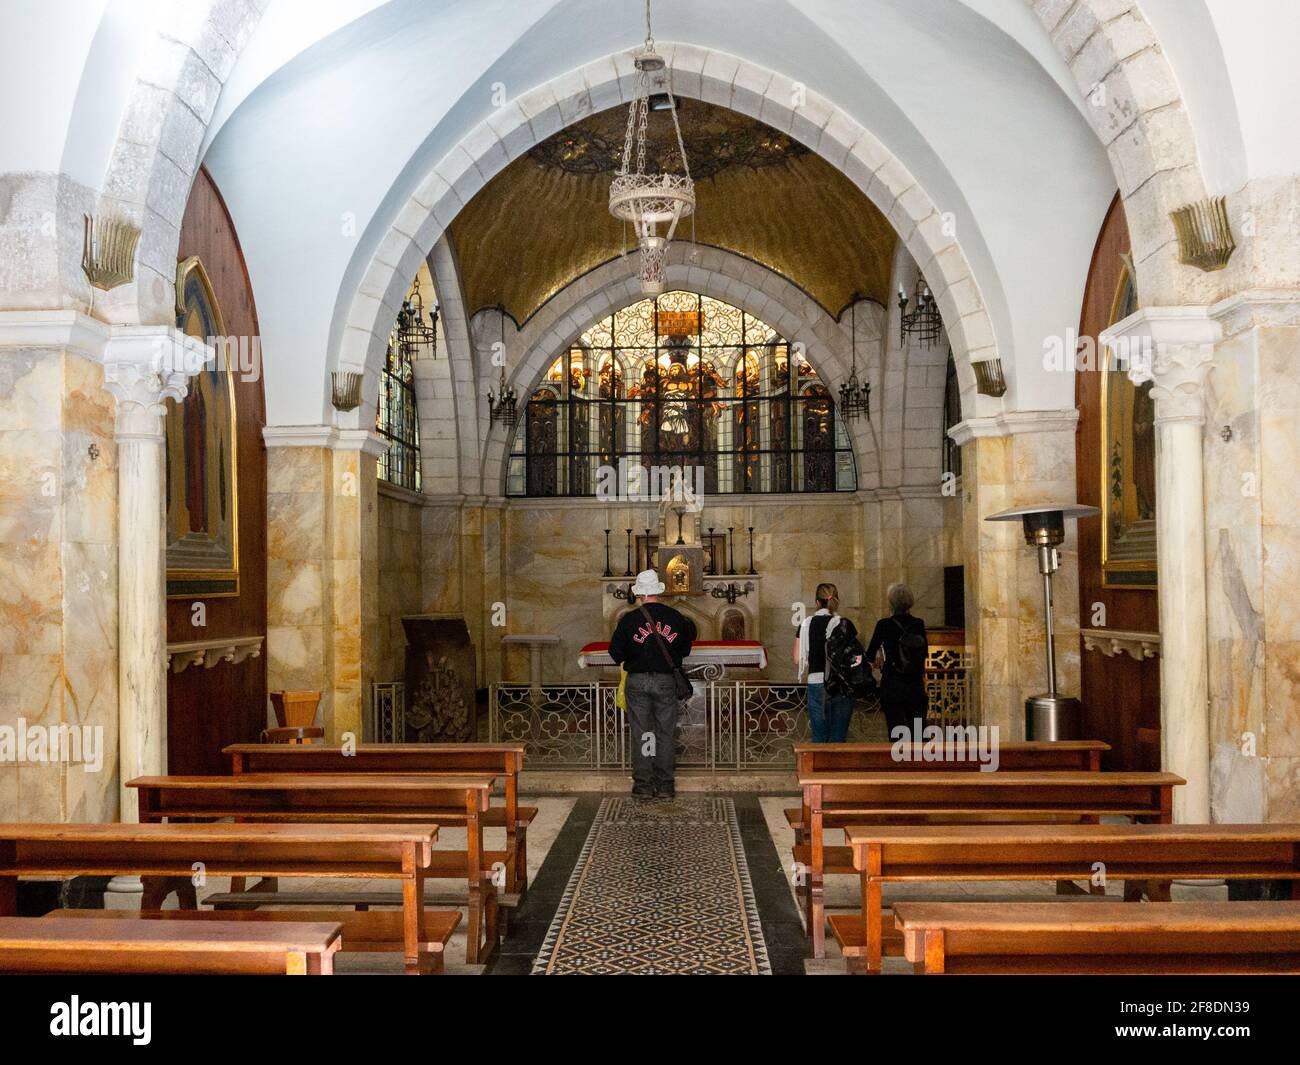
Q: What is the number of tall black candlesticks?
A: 6